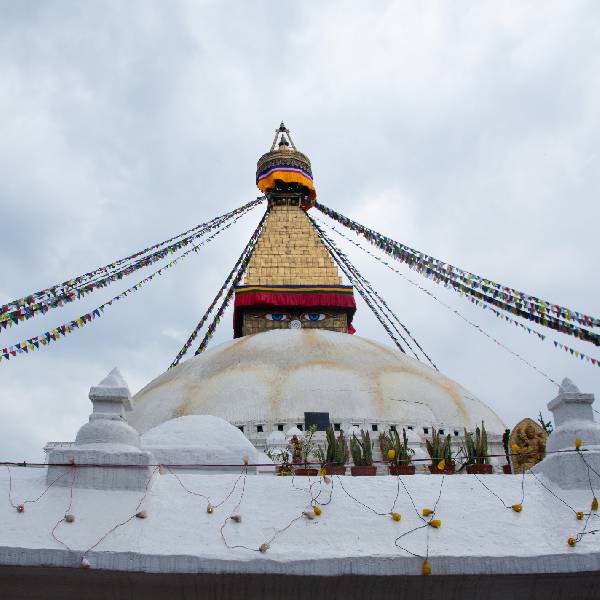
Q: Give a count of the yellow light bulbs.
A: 14